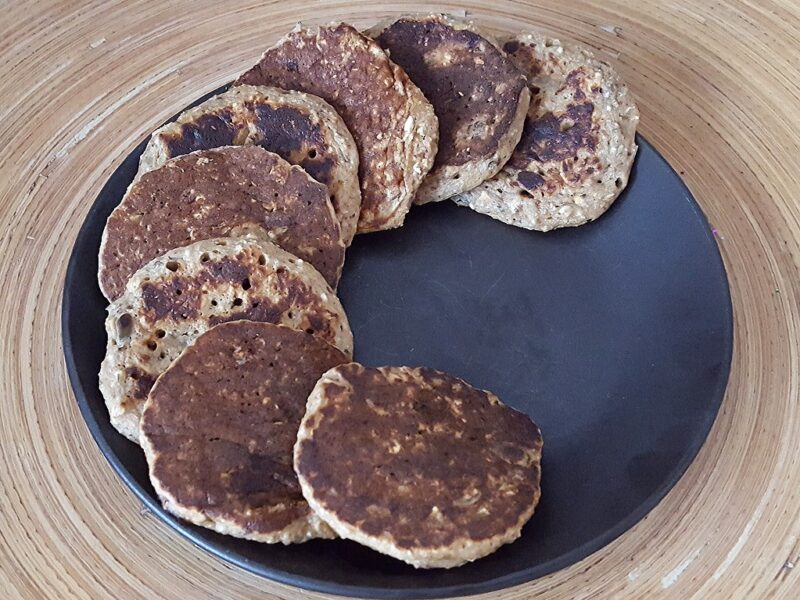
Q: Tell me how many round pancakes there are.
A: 8